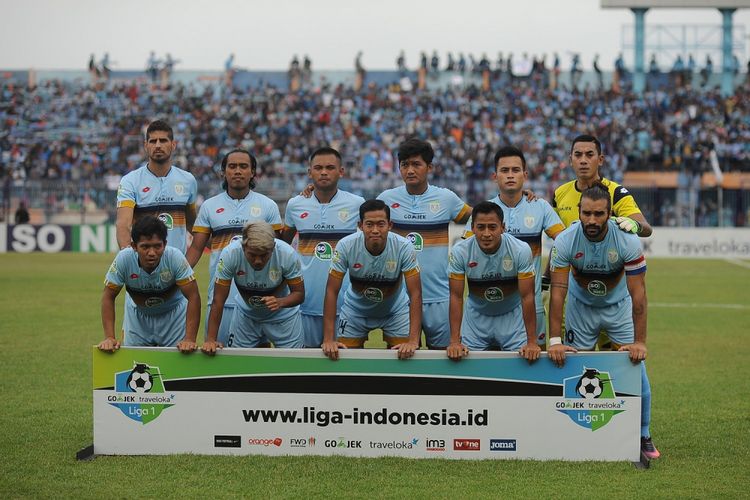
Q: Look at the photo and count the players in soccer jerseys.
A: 11